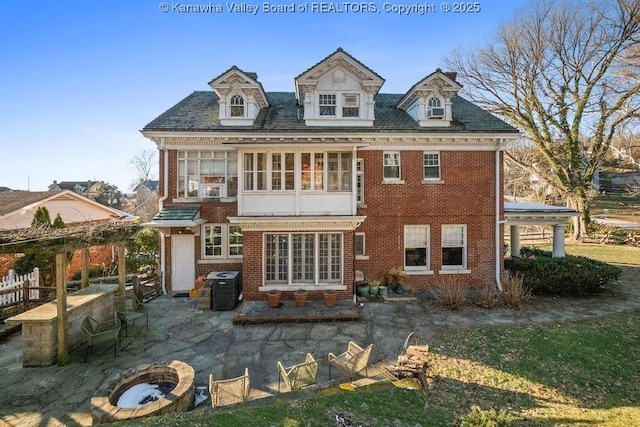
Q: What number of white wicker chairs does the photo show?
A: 3